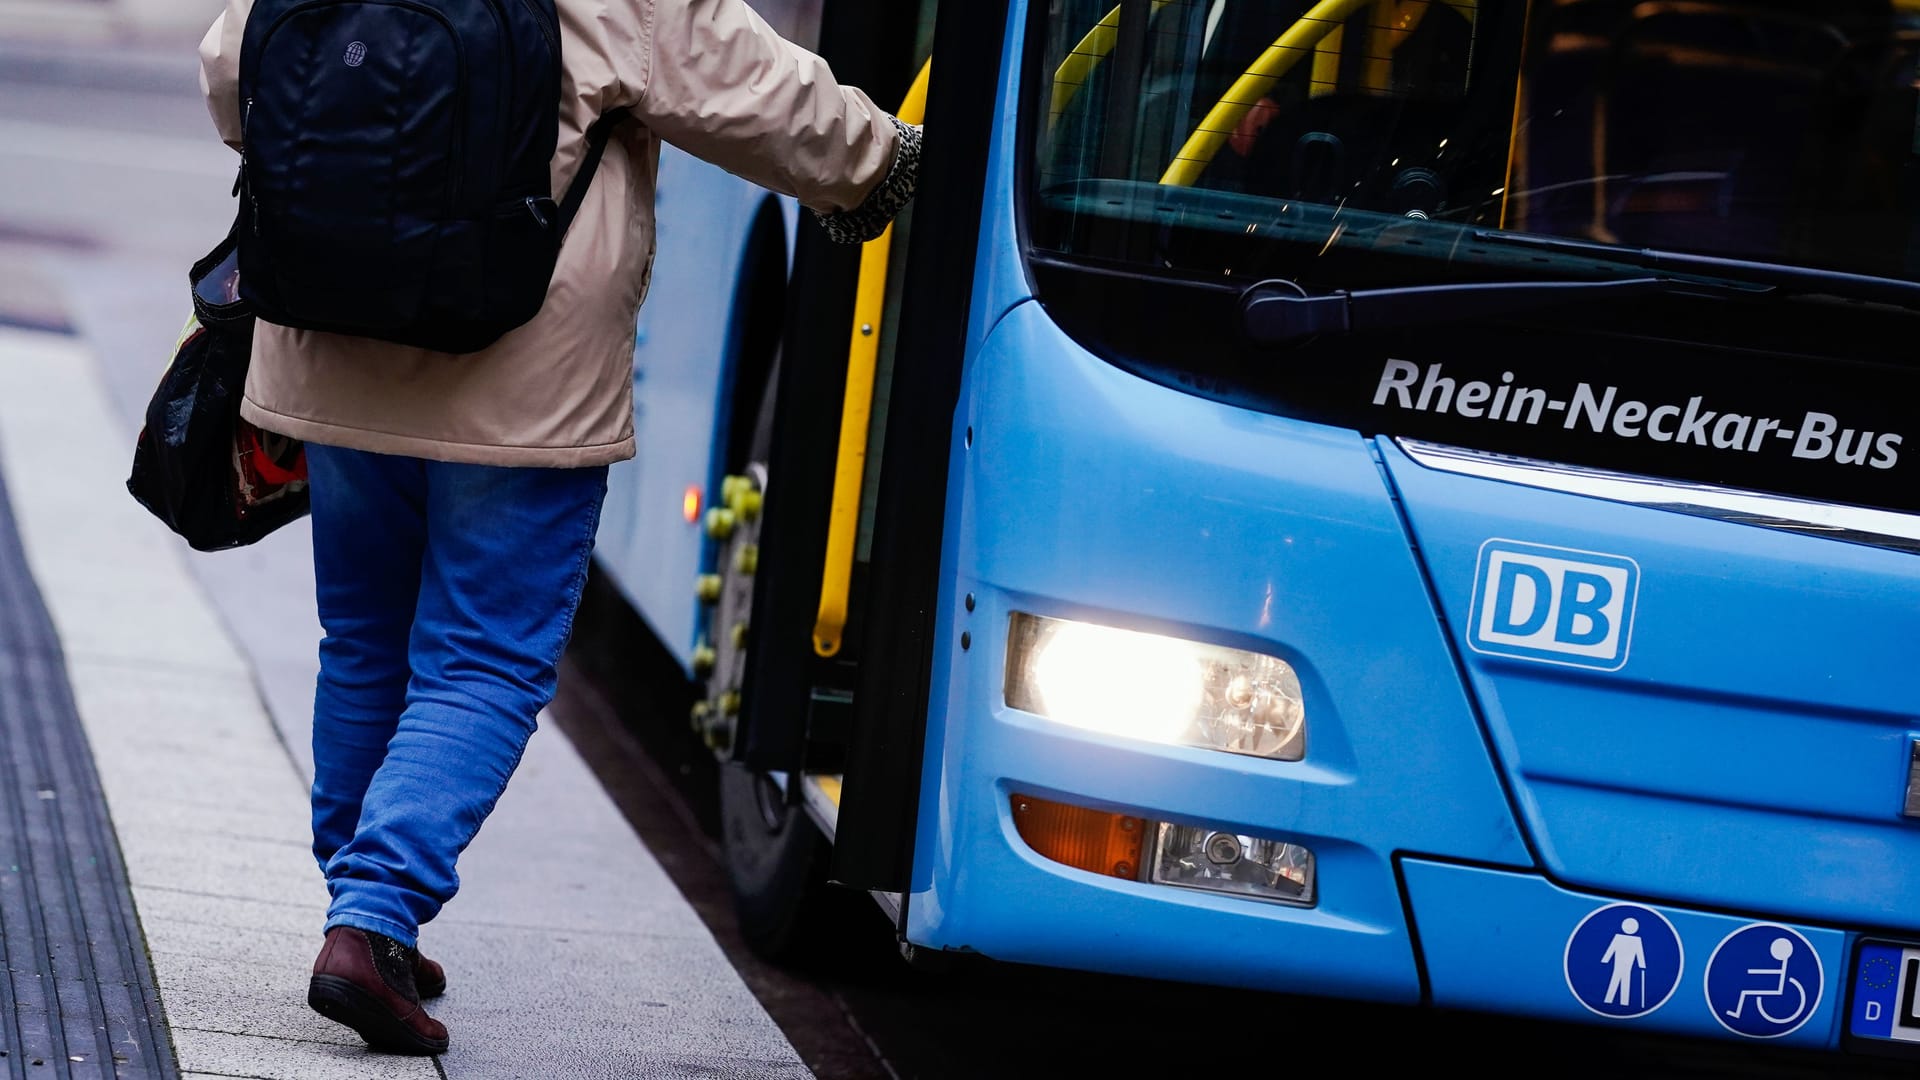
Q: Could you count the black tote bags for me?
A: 1